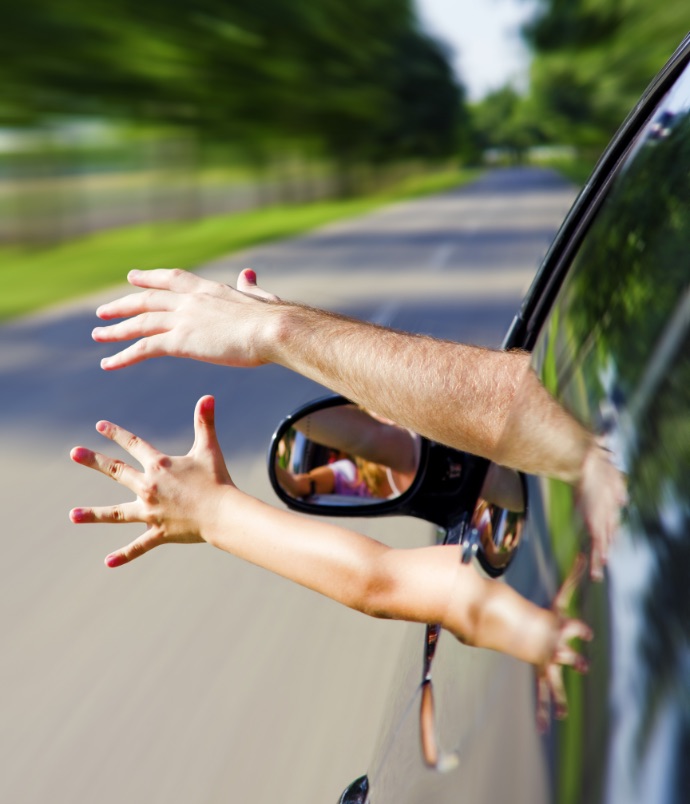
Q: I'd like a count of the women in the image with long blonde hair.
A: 1